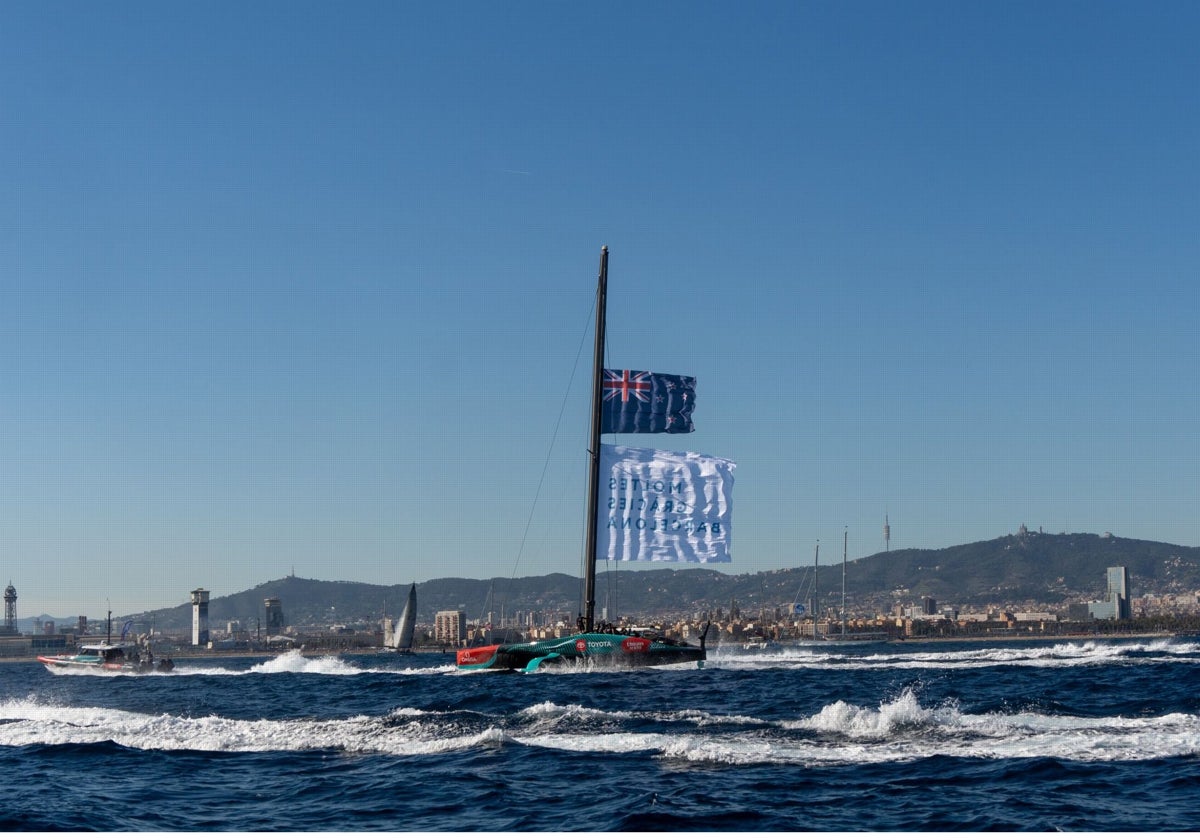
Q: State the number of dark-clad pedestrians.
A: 0